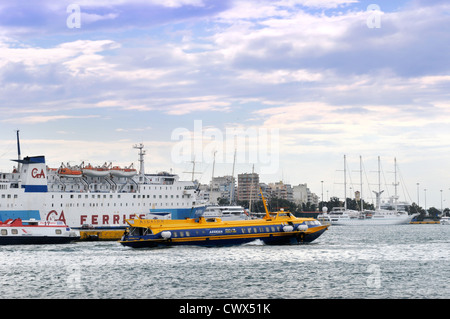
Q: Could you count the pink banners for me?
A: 0